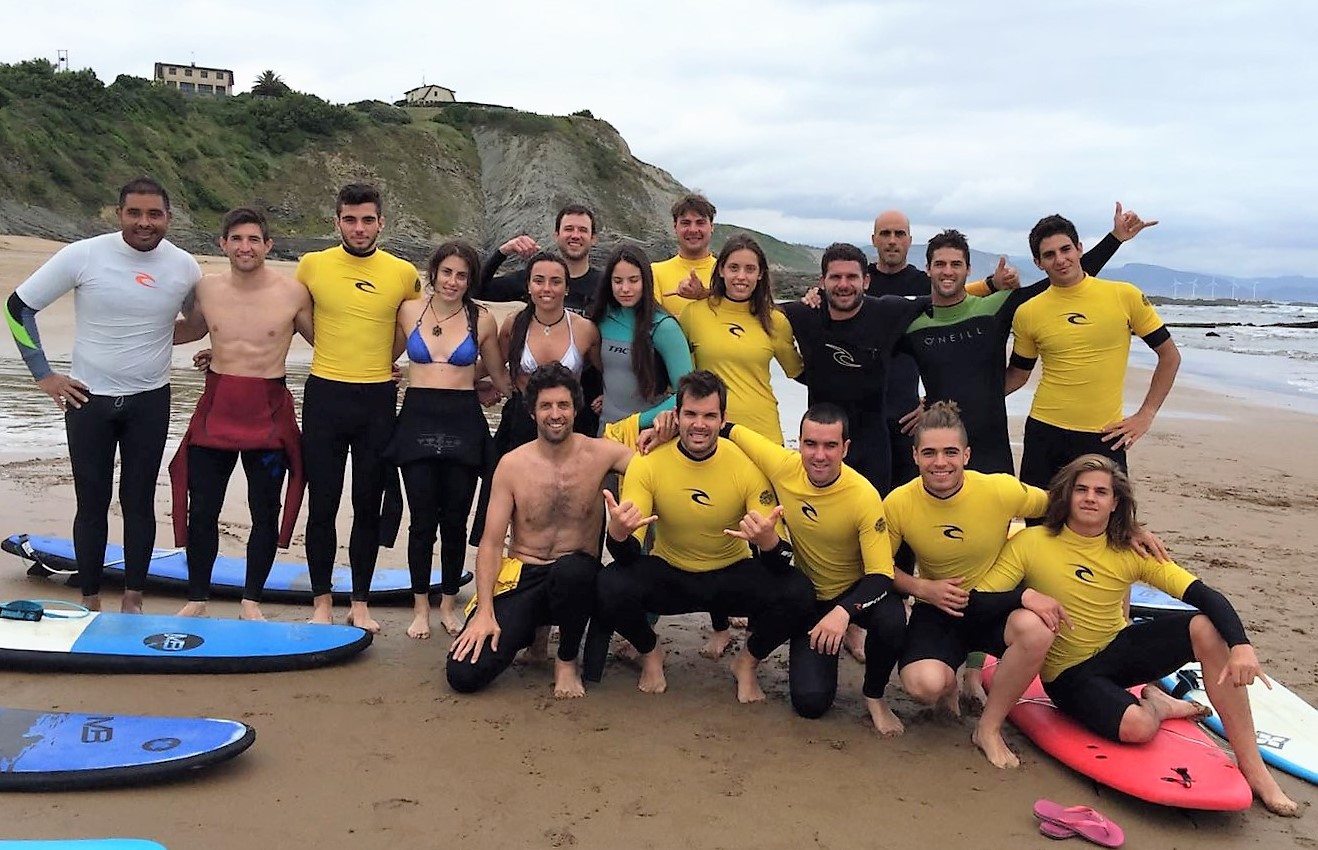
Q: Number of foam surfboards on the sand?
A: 7